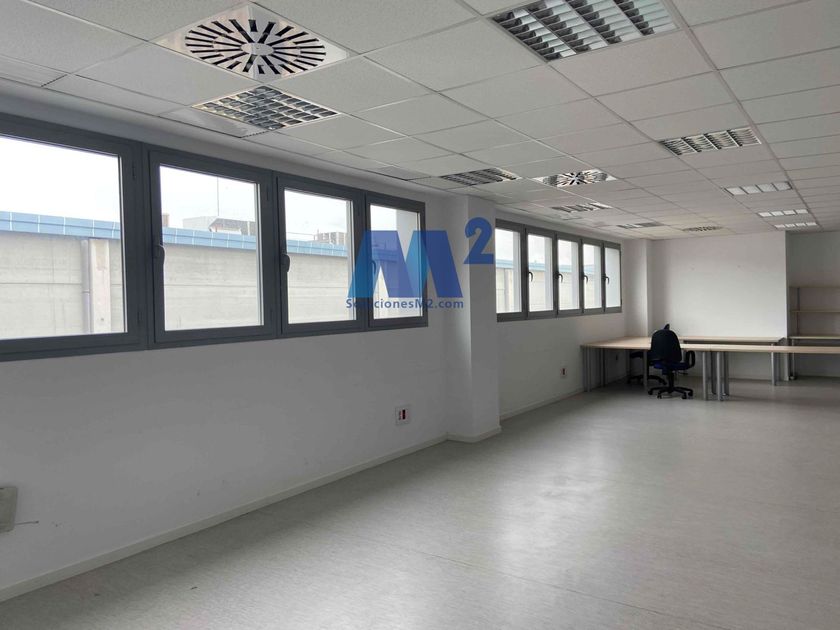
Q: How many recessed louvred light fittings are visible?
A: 9